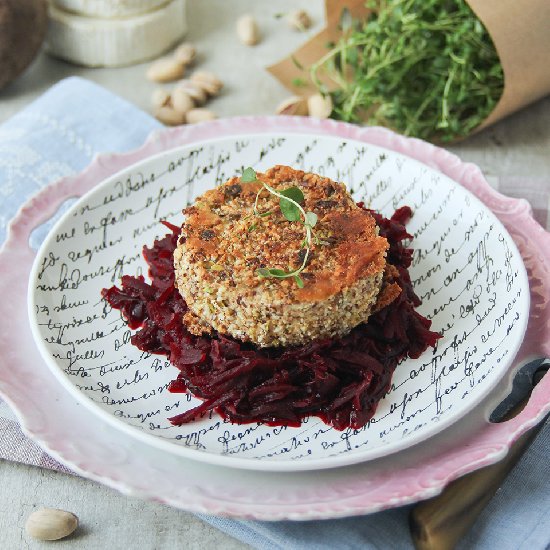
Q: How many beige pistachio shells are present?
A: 13